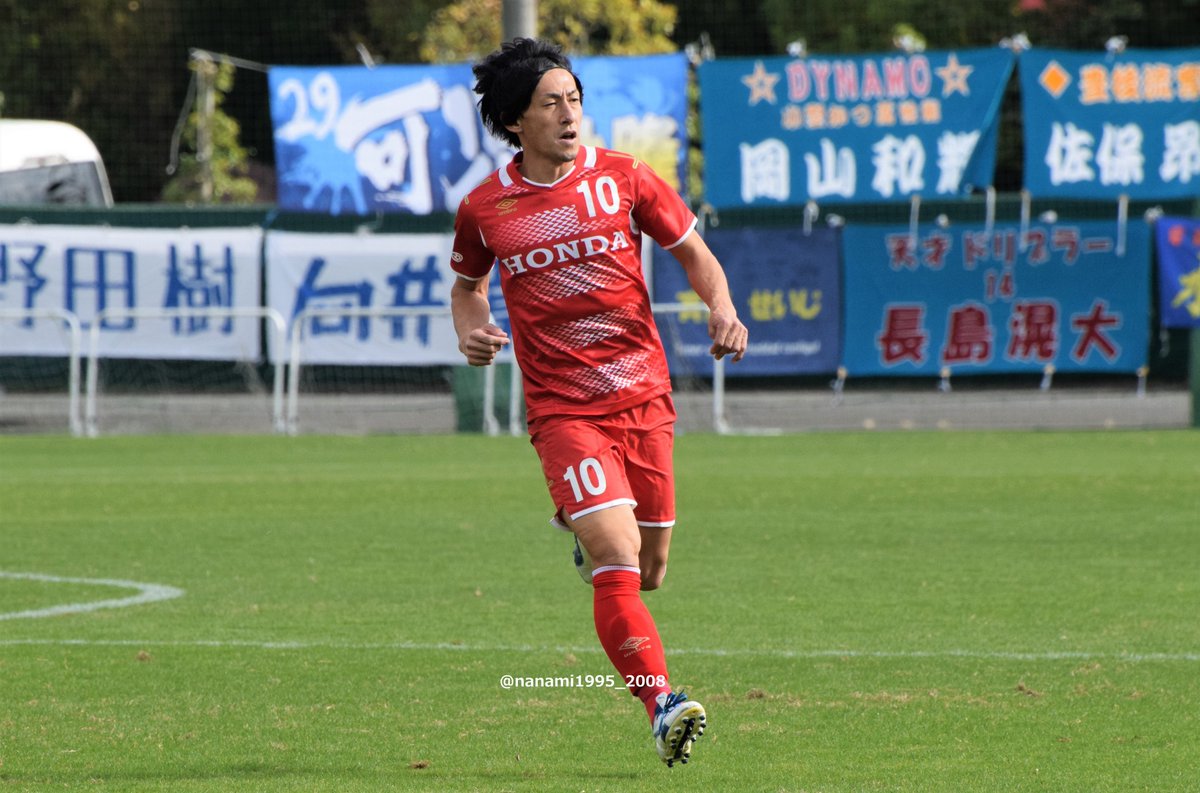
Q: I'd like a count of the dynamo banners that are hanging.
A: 1